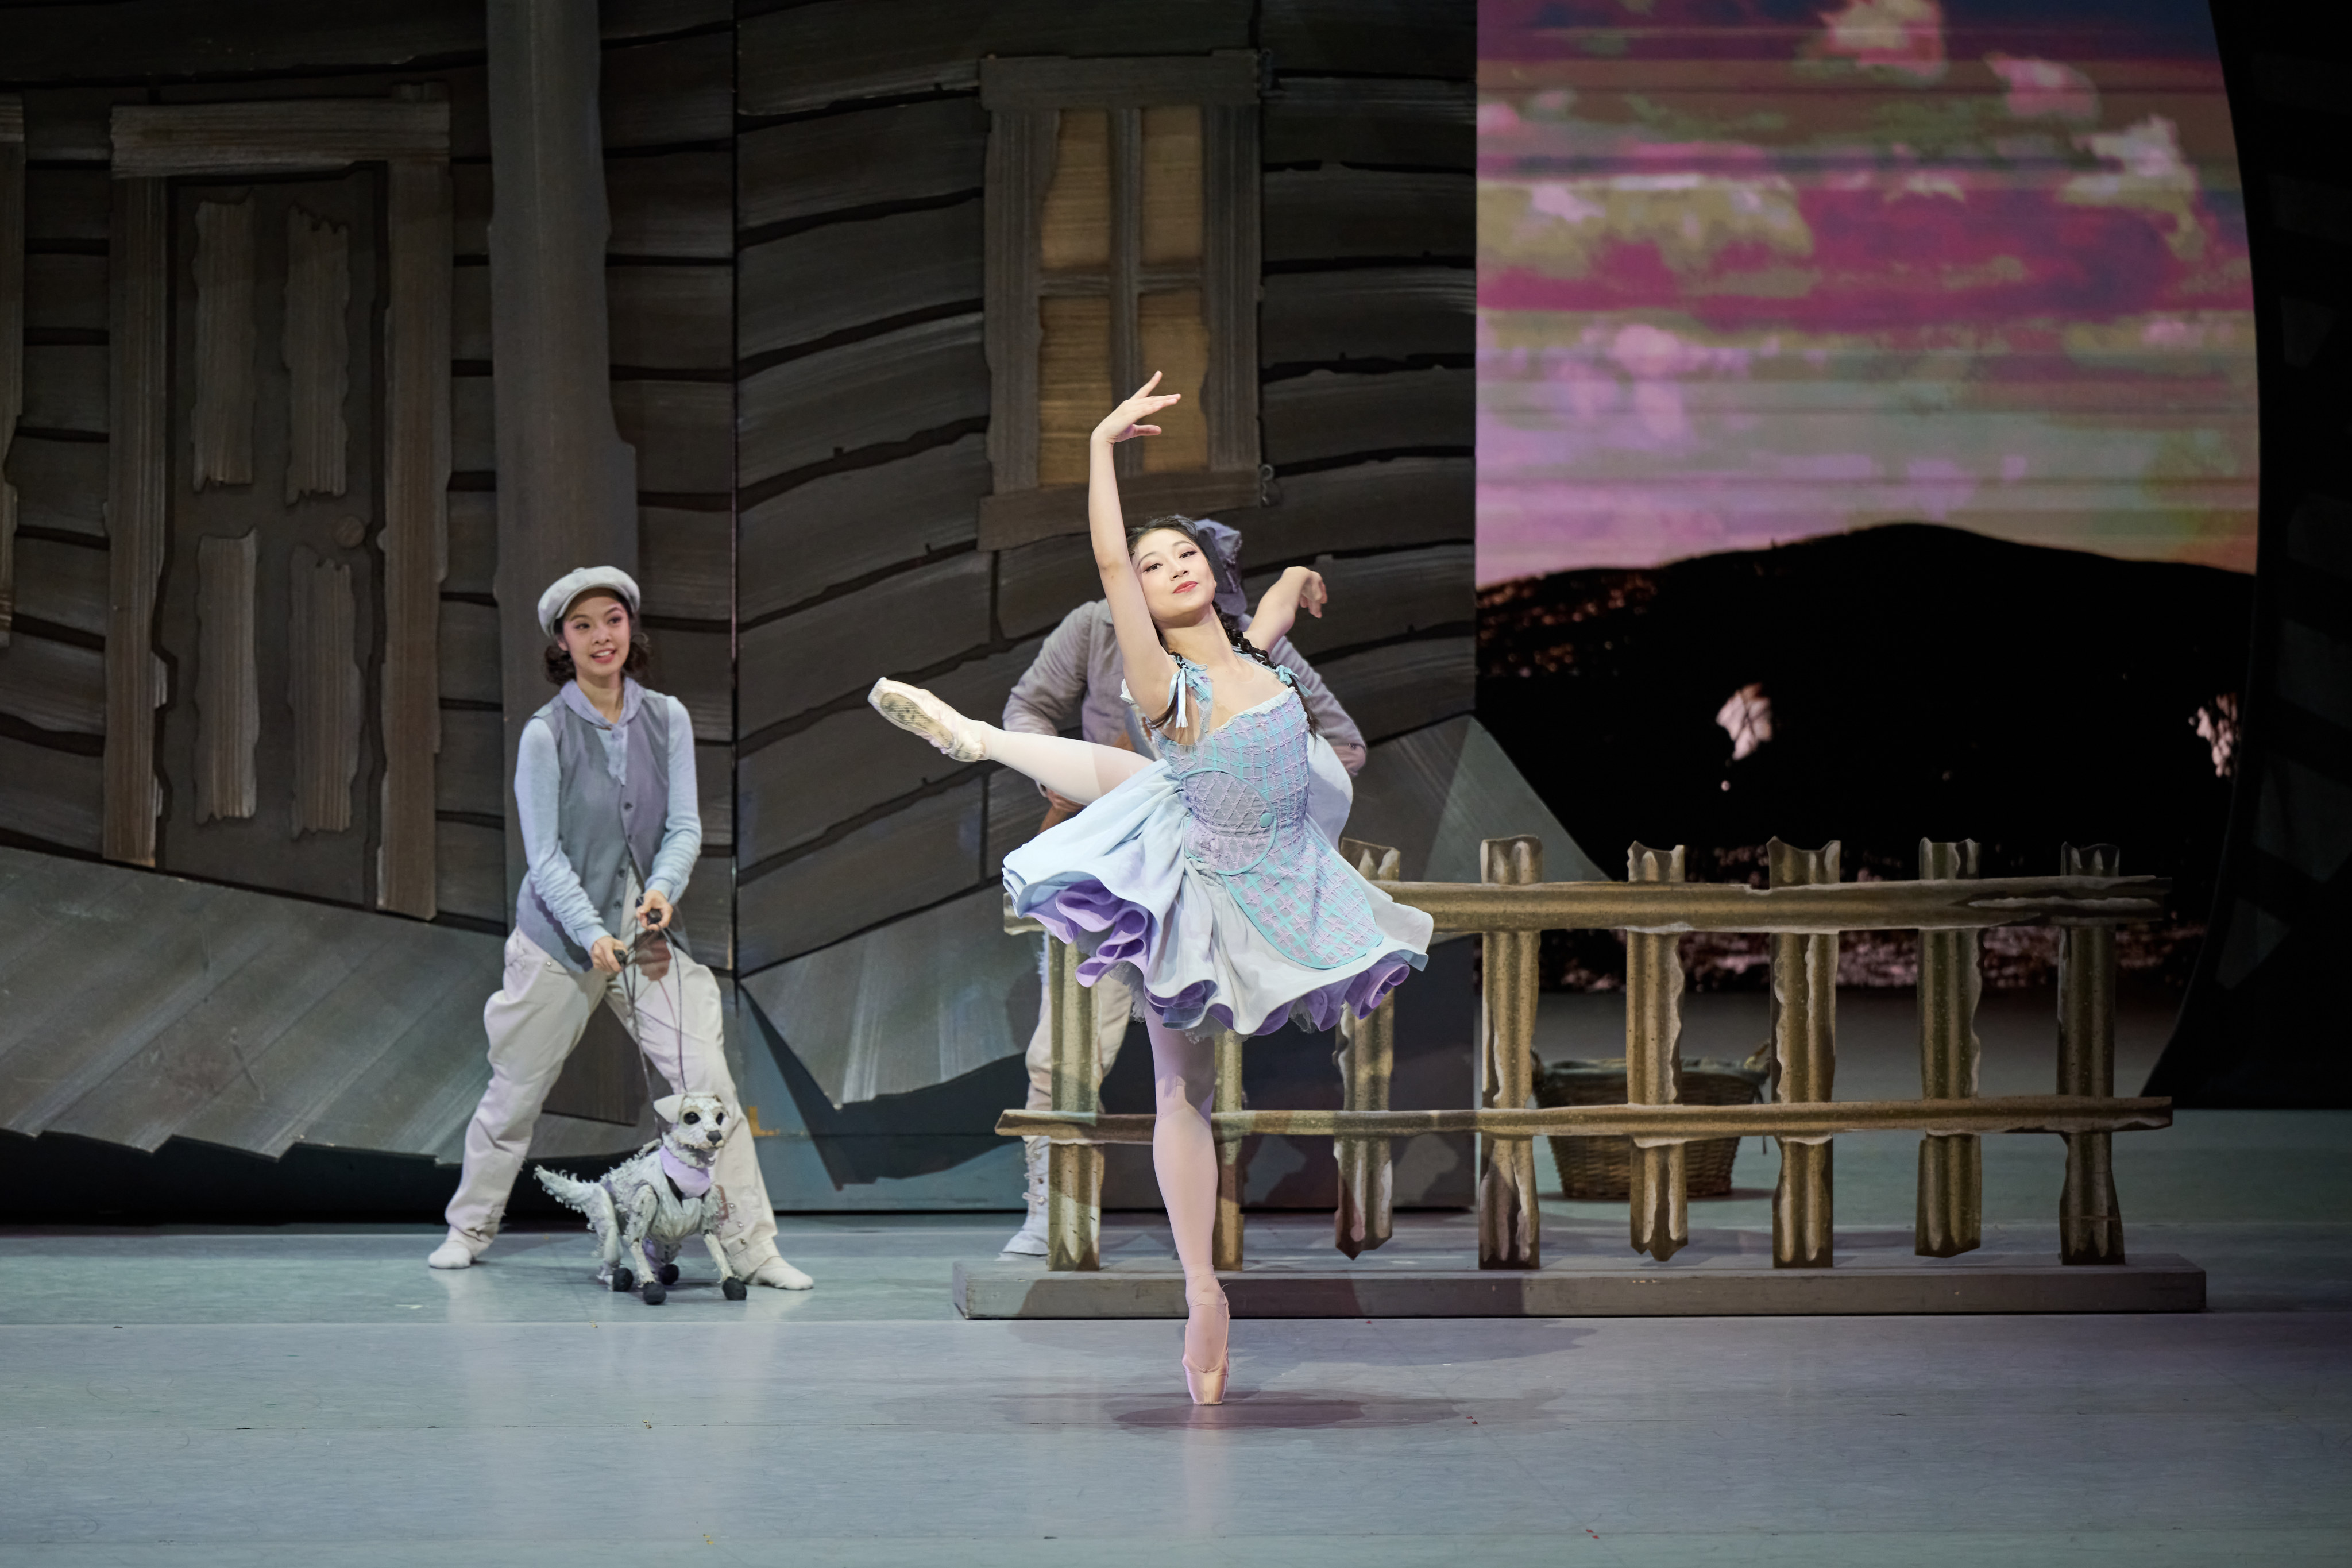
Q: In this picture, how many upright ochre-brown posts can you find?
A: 8